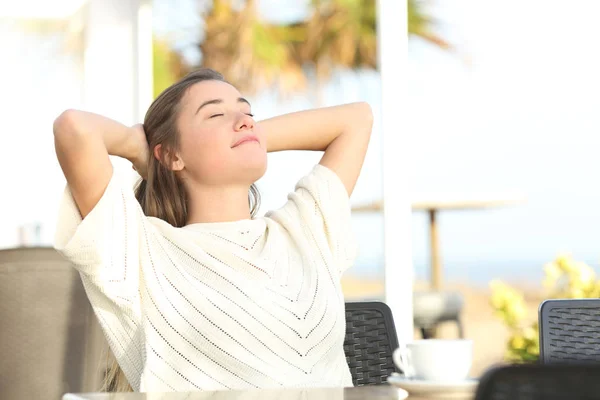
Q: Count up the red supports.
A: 0